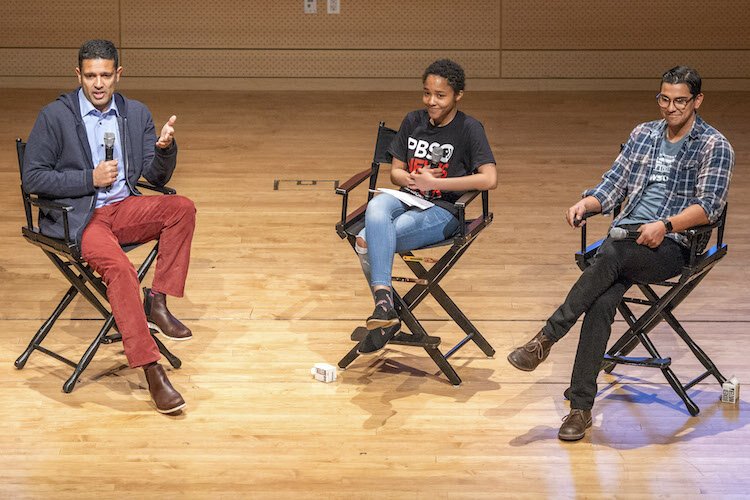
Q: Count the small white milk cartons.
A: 2